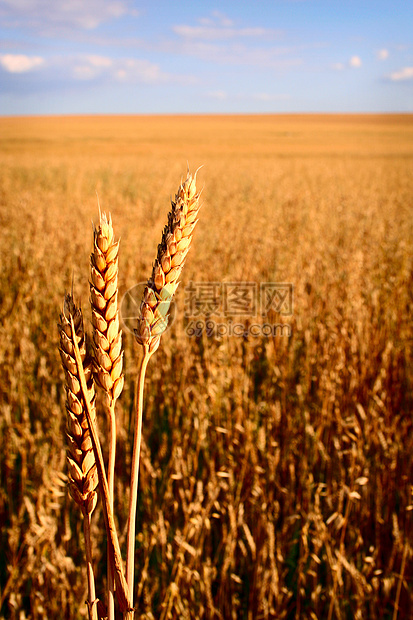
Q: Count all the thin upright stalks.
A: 3